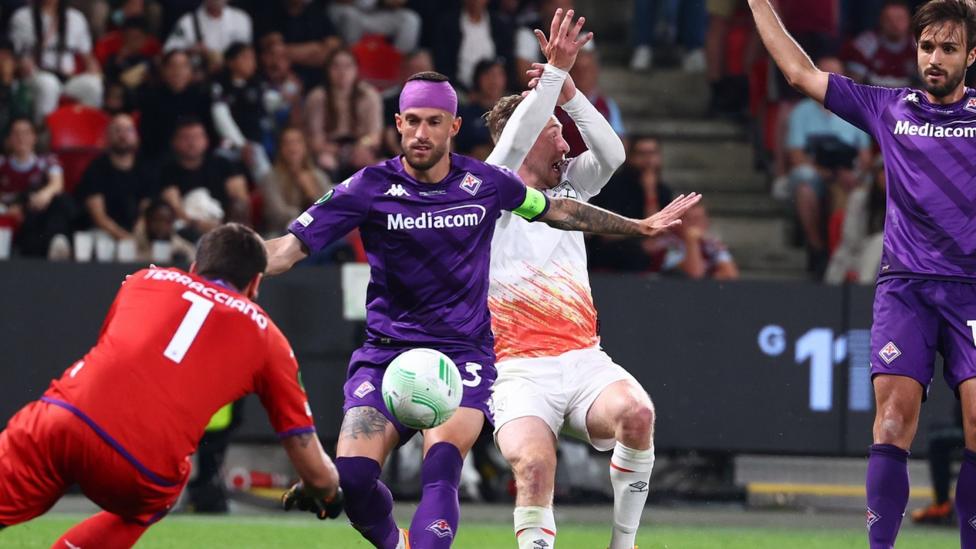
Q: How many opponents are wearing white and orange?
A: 1